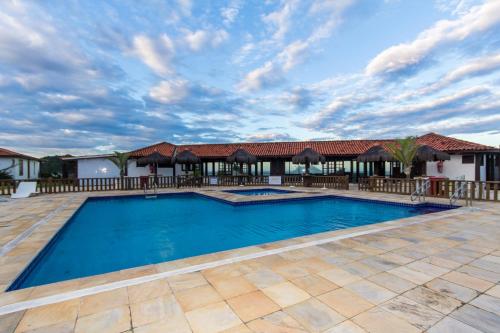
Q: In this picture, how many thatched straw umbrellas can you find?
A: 6